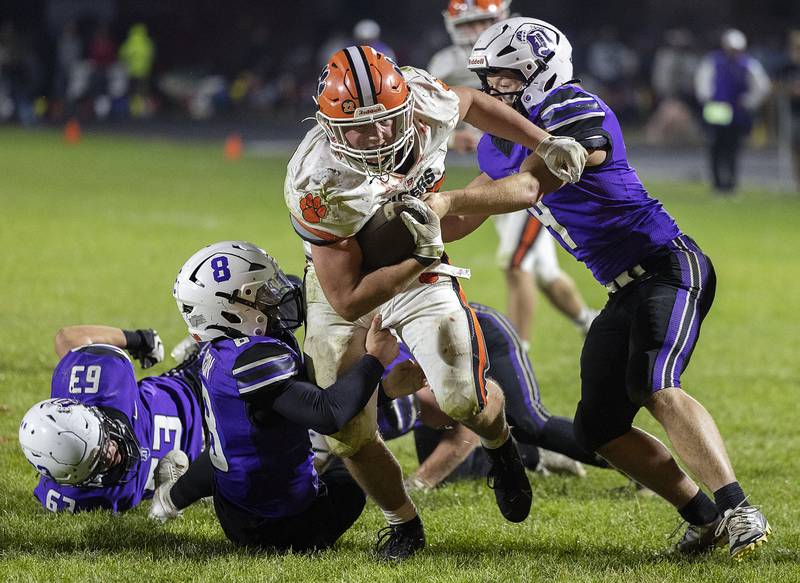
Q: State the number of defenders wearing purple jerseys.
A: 4